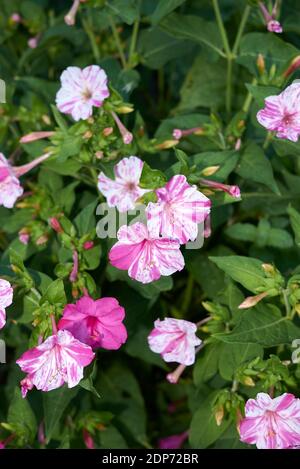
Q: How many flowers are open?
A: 11